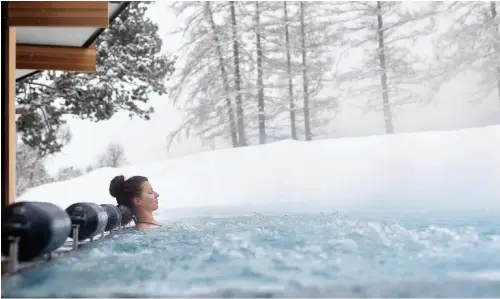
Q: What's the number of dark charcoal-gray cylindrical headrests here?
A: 4